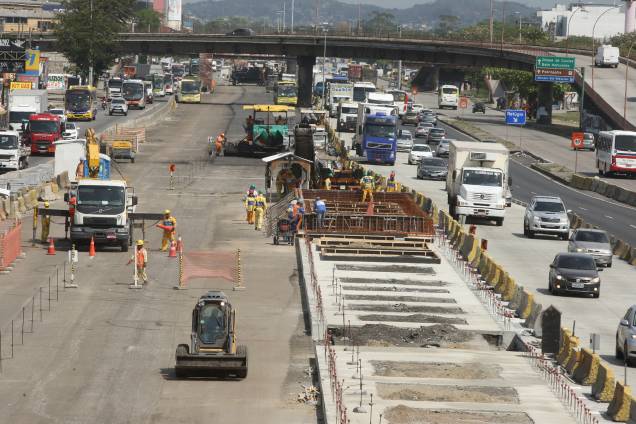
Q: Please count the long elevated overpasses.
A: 1